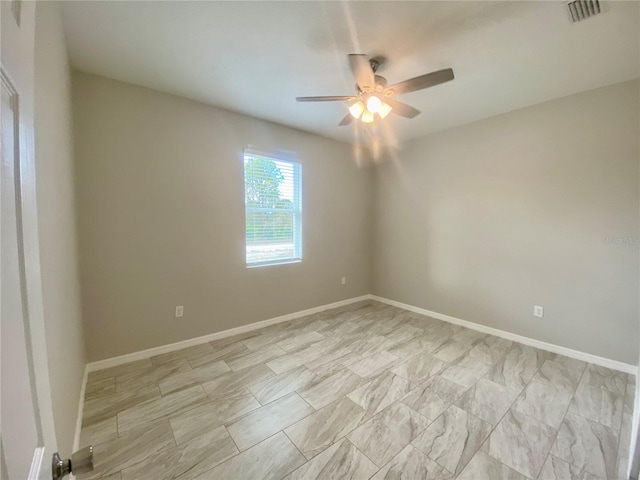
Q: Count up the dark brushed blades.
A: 5